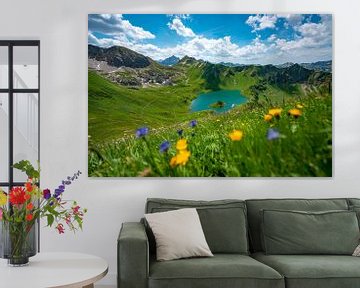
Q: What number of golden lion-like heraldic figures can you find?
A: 0